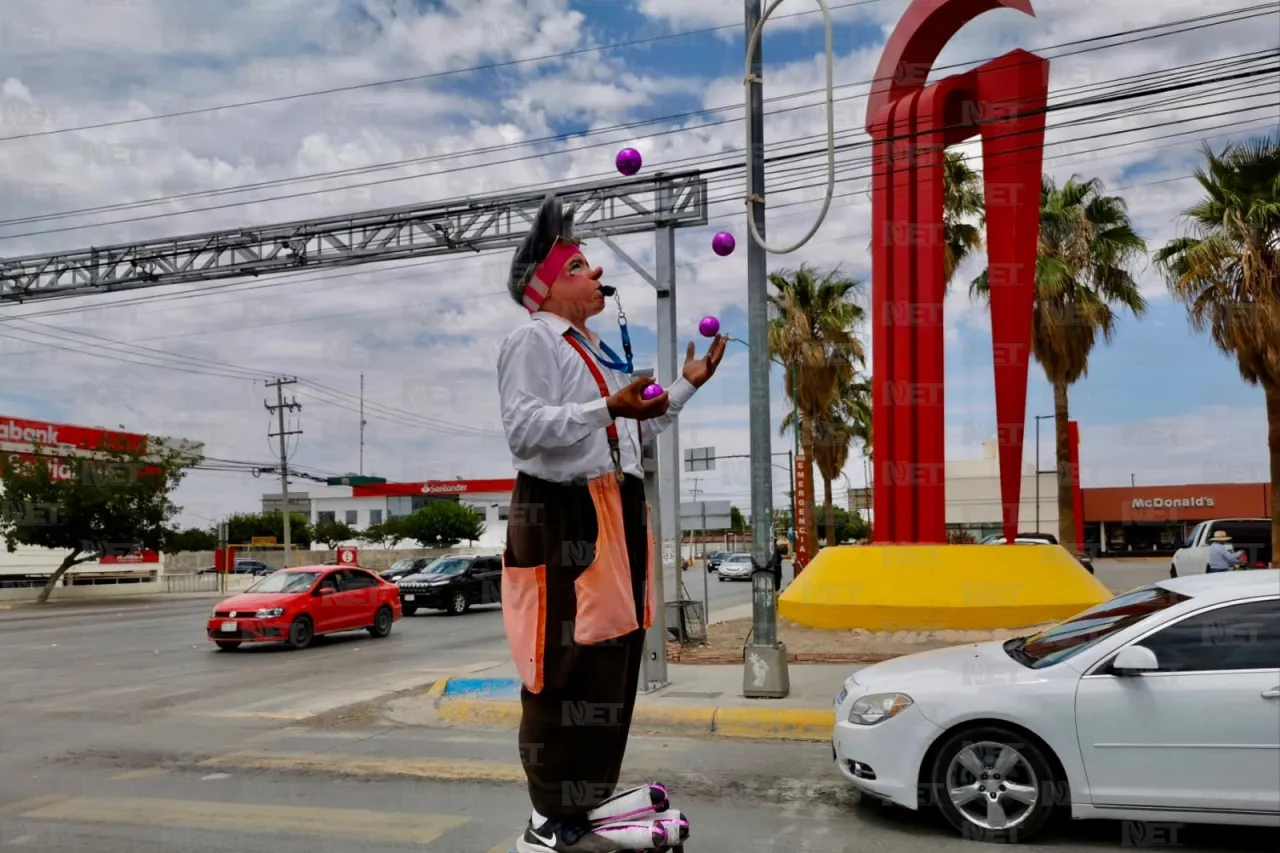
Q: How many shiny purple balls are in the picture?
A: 4